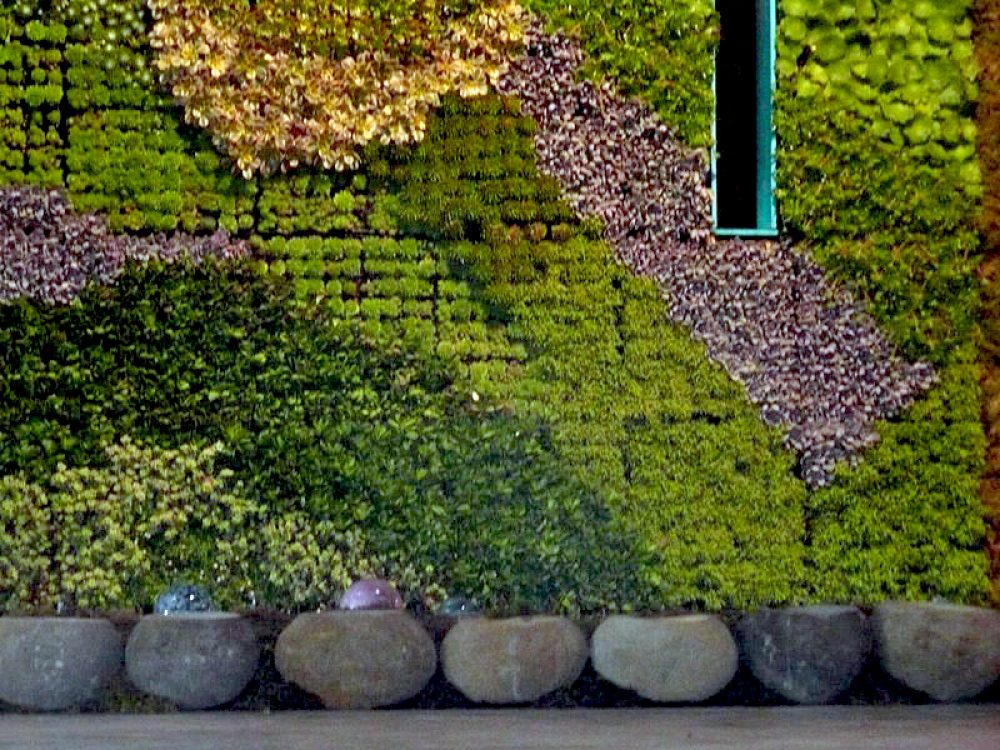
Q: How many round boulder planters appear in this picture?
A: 7